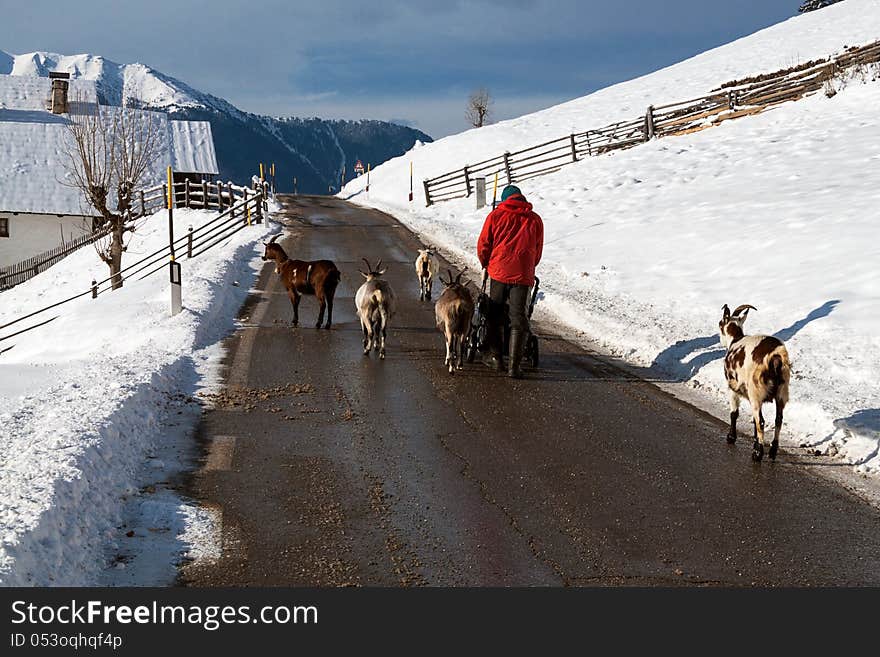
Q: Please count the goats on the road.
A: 5